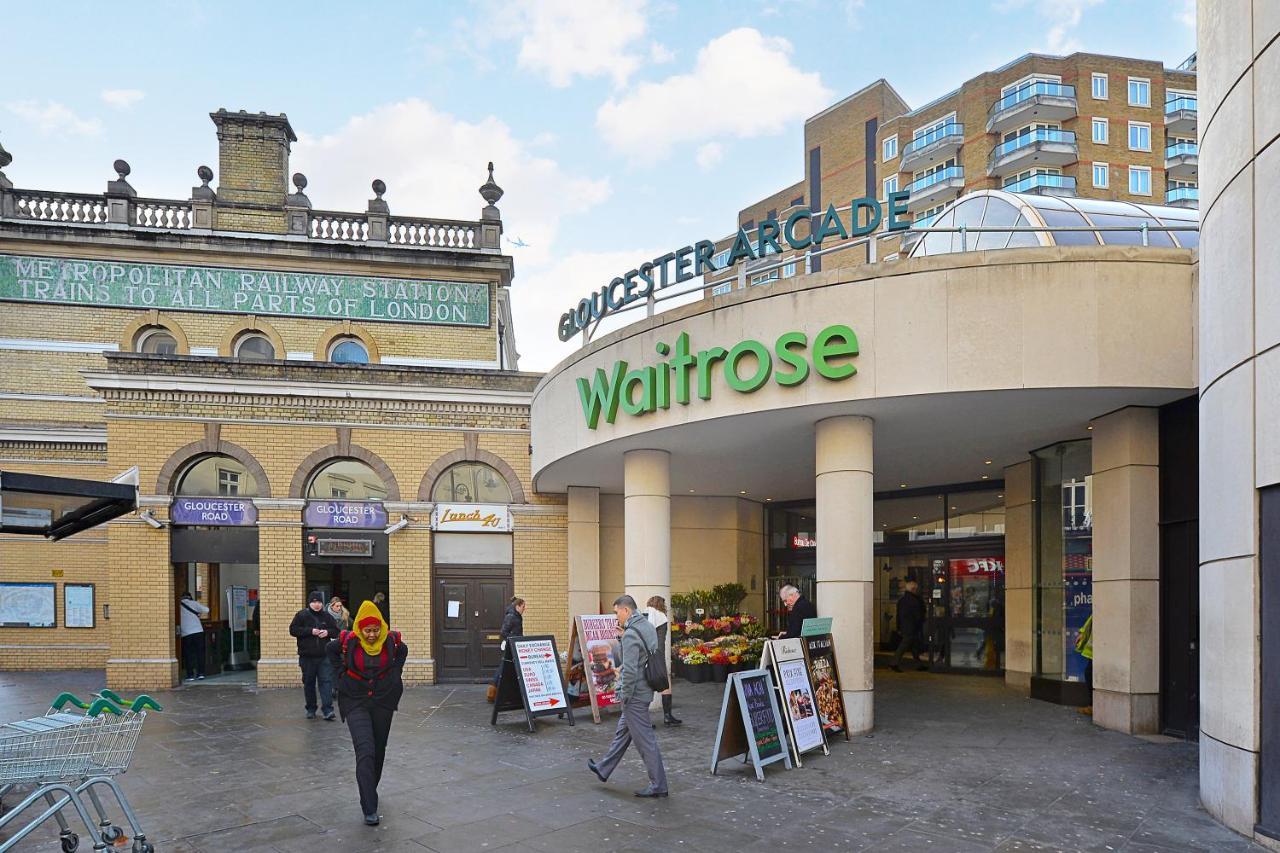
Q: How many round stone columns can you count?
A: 2